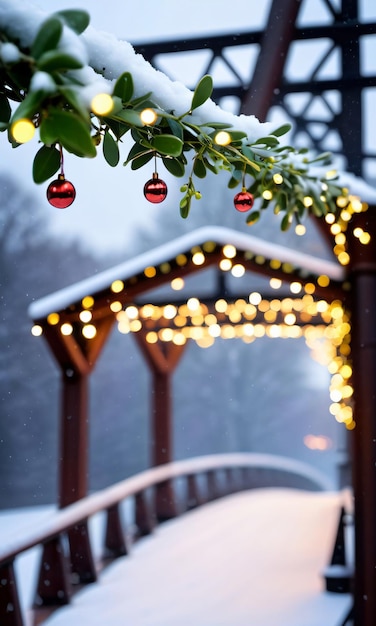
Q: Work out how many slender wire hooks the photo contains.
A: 3